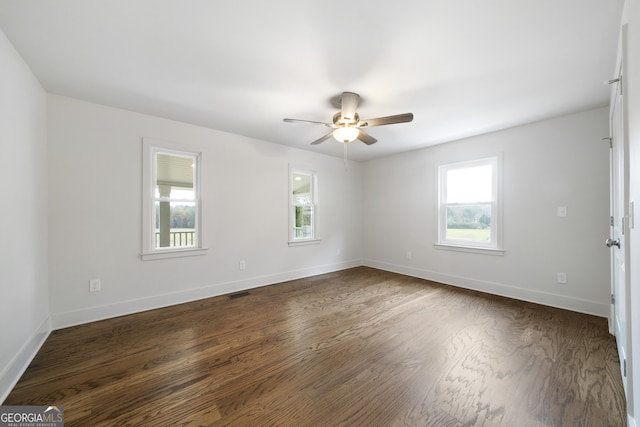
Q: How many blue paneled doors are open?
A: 0